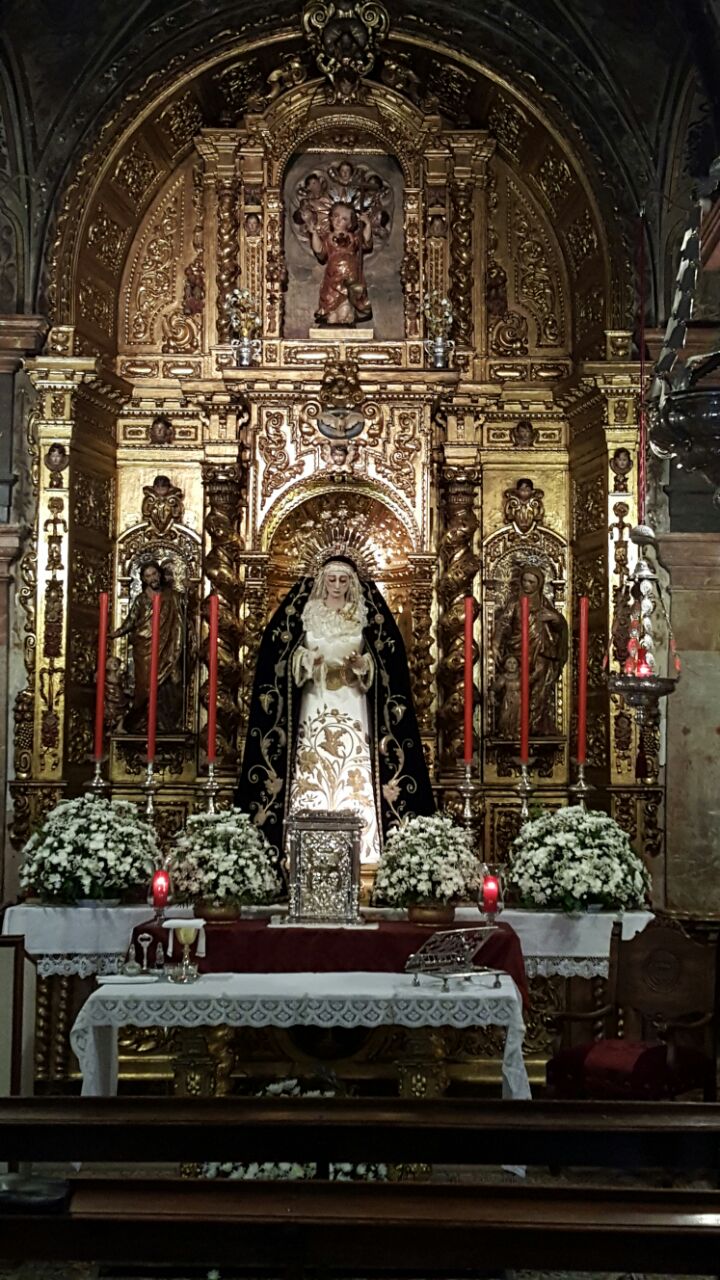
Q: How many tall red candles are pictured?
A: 6